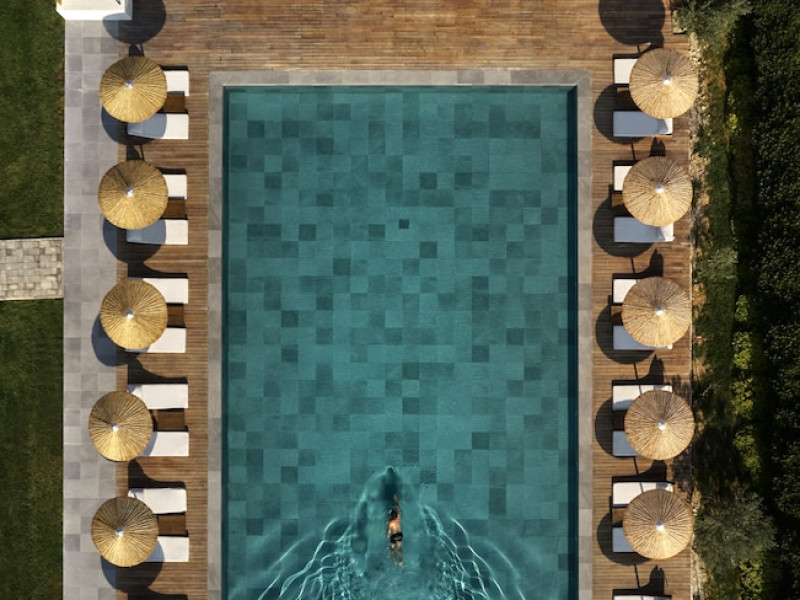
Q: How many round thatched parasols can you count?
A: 10